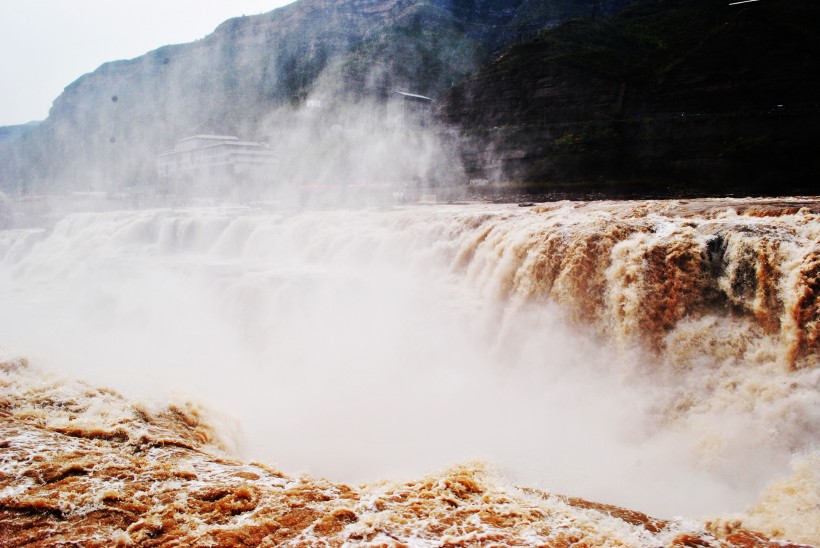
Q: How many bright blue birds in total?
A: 0